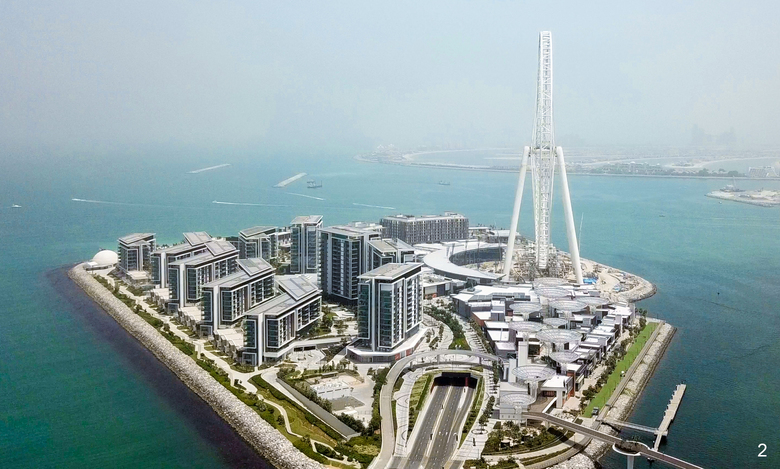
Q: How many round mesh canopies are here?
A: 11